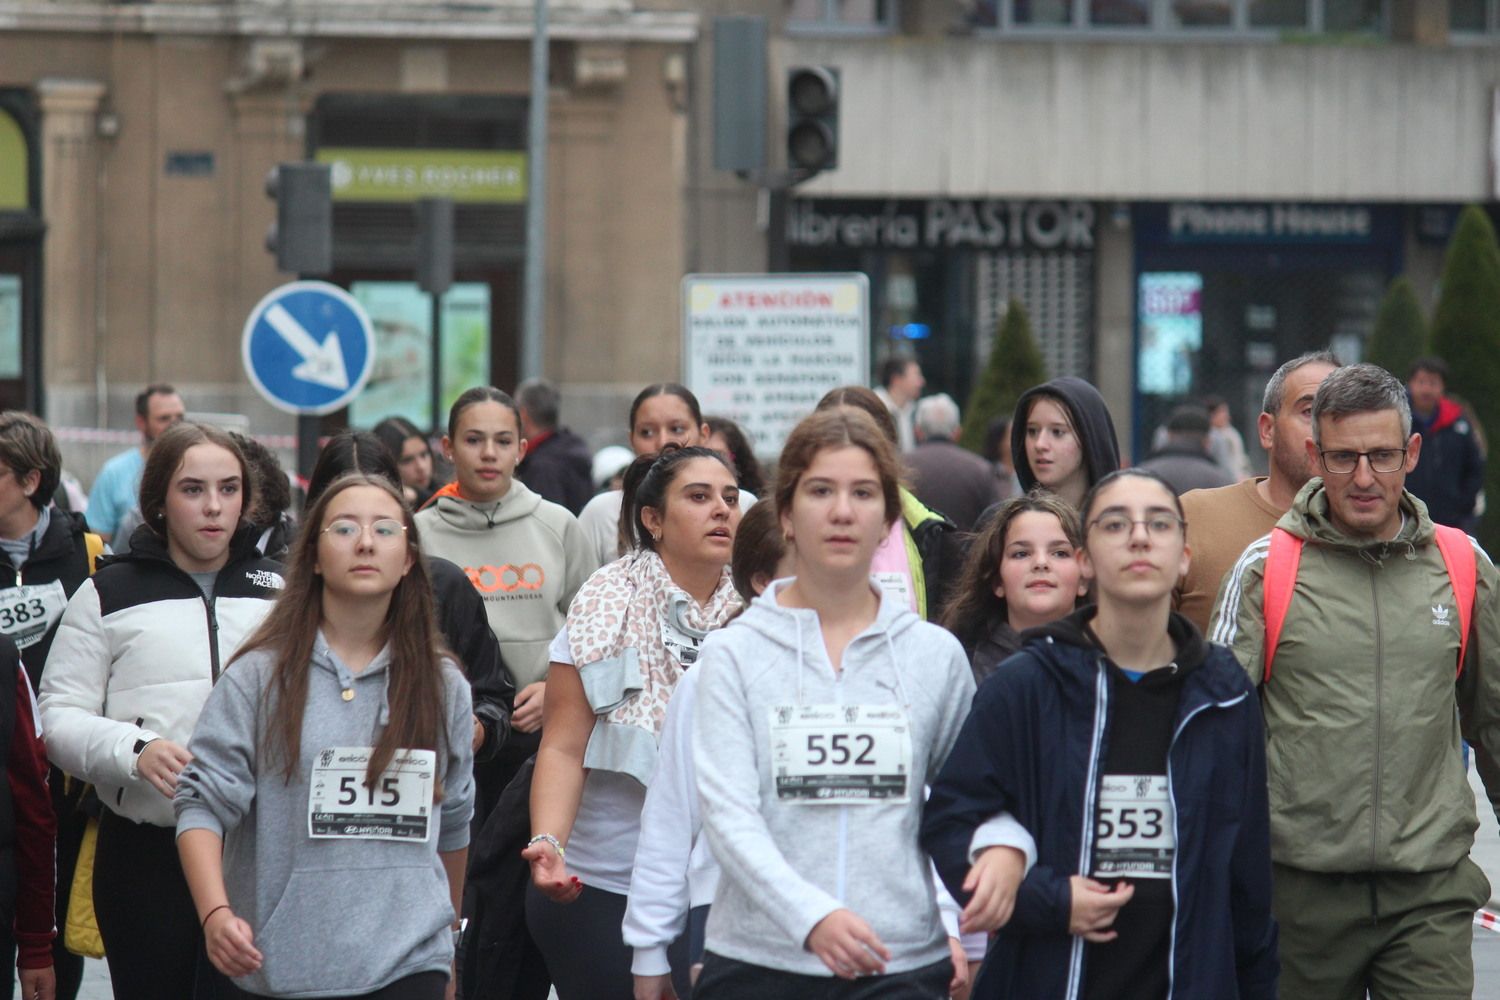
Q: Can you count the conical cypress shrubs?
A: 3